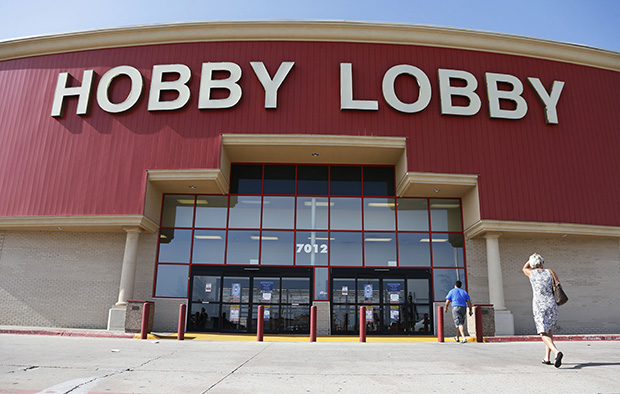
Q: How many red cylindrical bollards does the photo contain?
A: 7